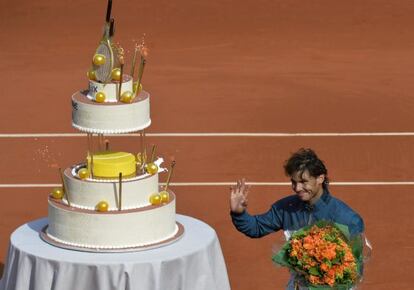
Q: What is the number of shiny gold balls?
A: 12